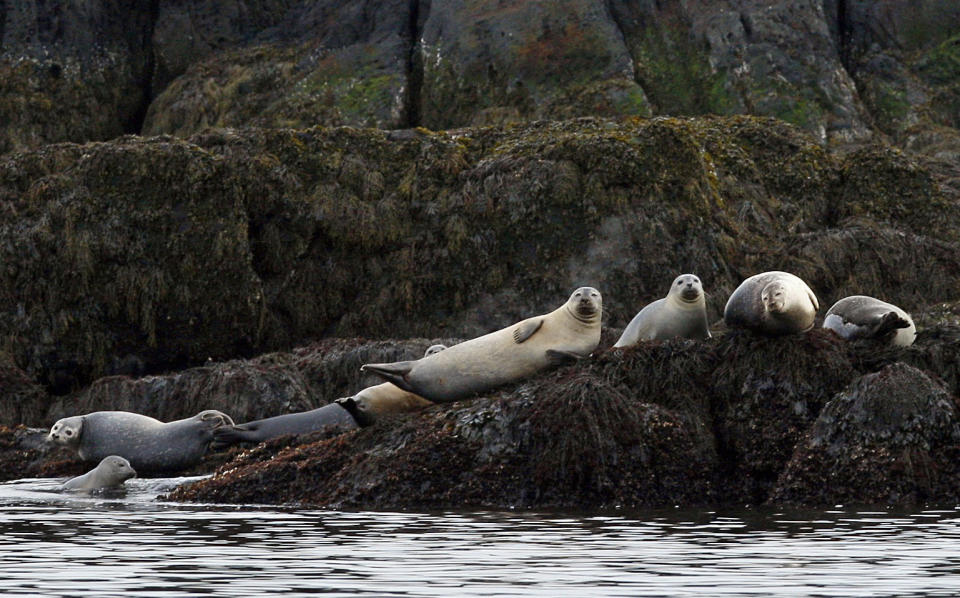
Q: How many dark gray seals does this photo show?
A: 2